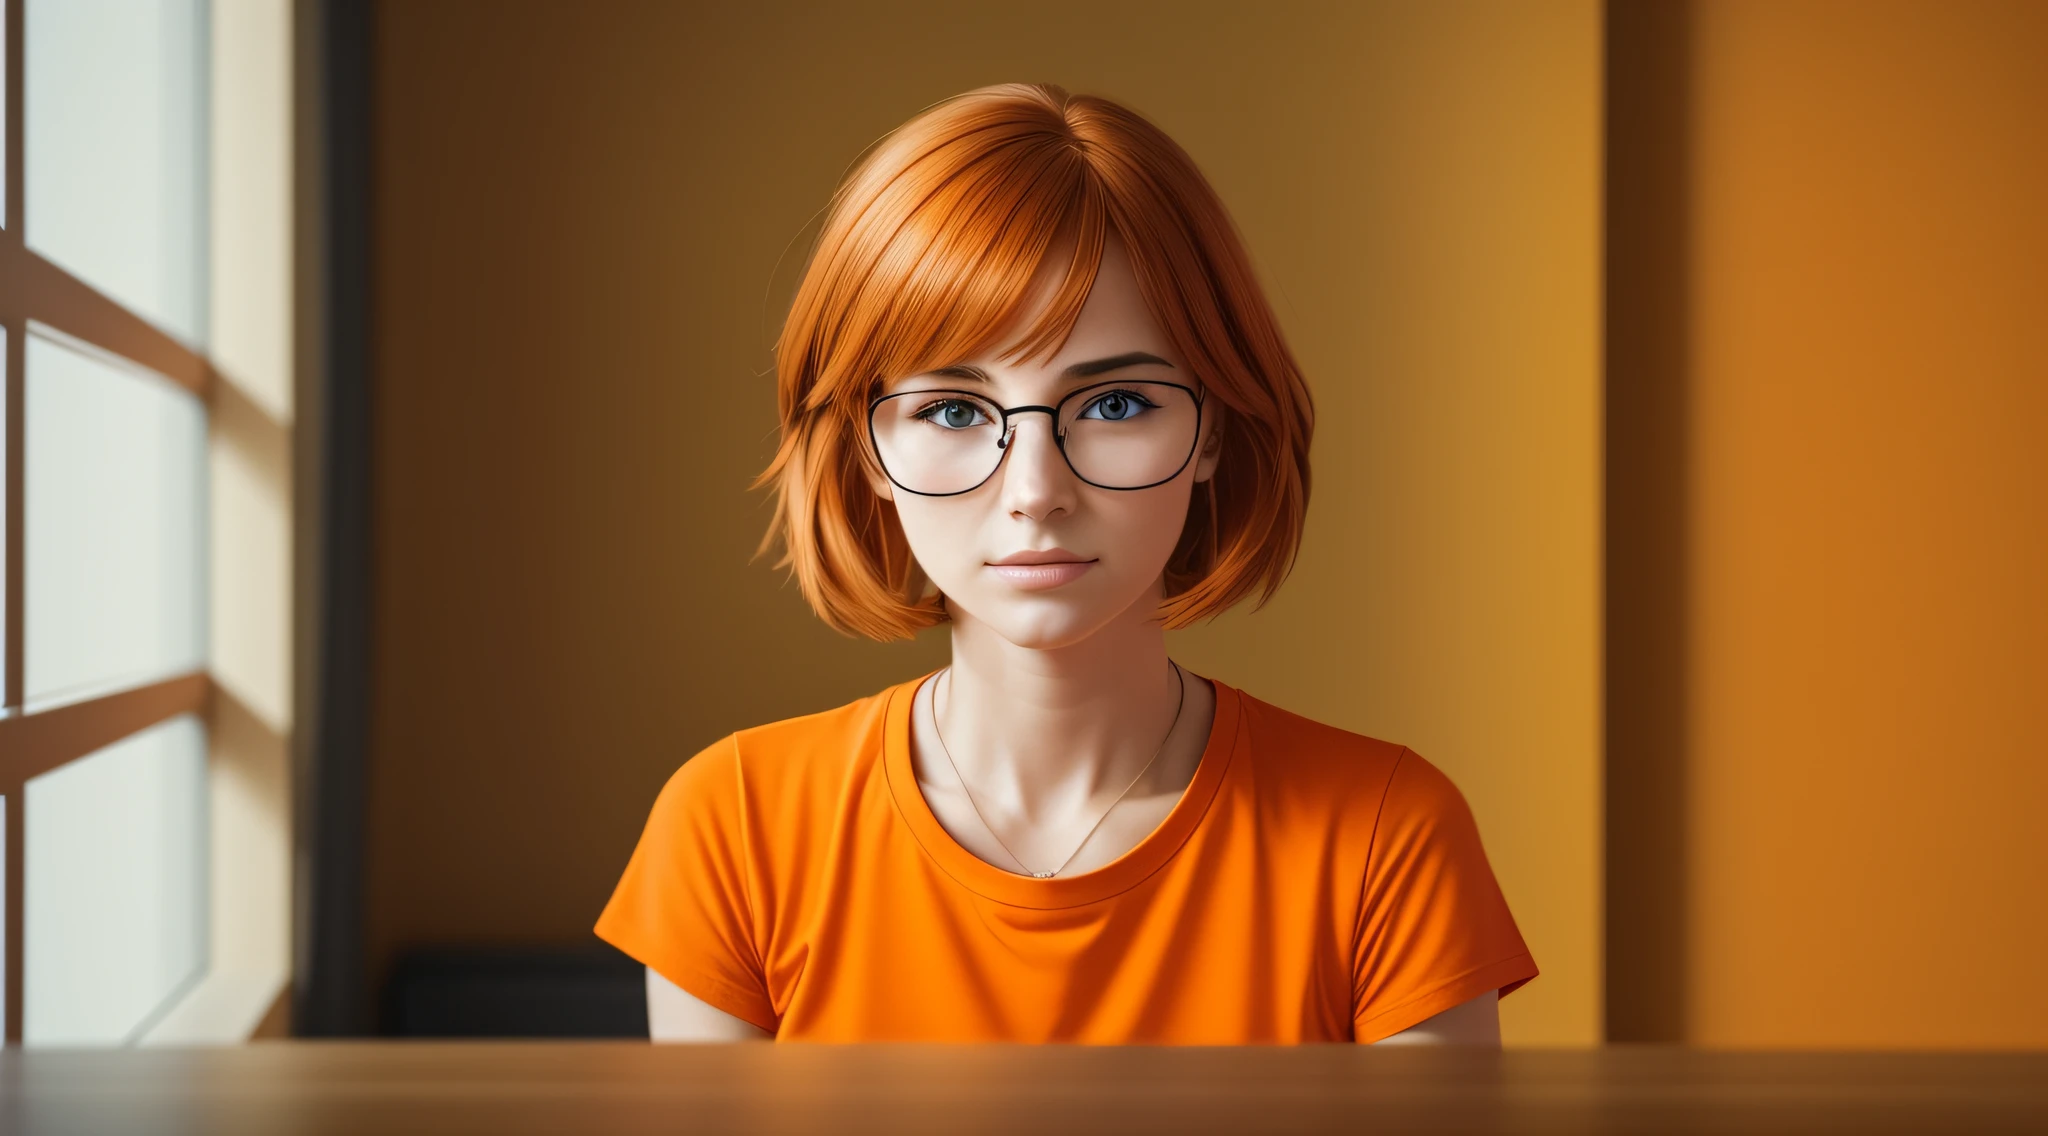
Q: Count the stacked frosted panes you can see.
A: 3